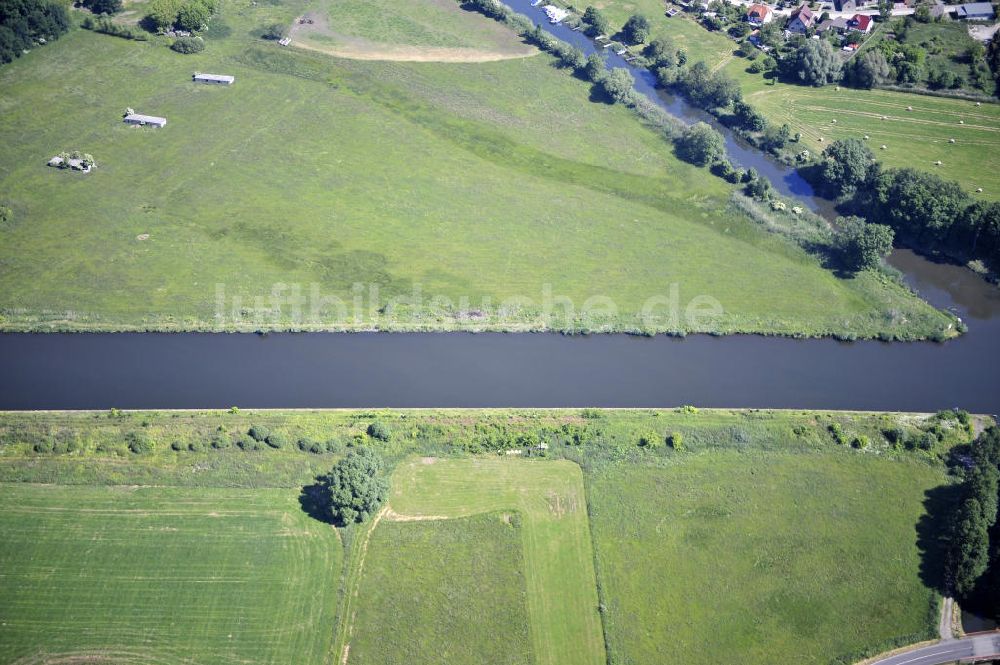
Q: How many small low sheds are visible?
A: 3